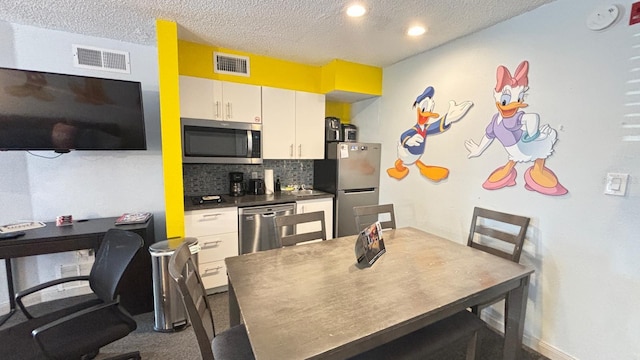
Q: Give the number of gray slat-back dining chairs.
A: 4